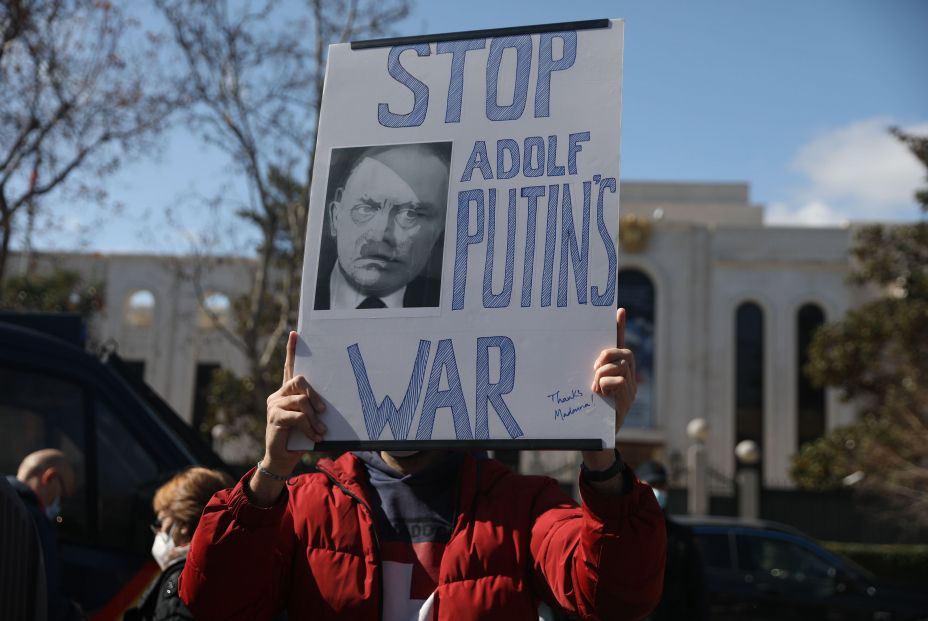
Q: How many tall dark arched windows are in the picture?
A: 3